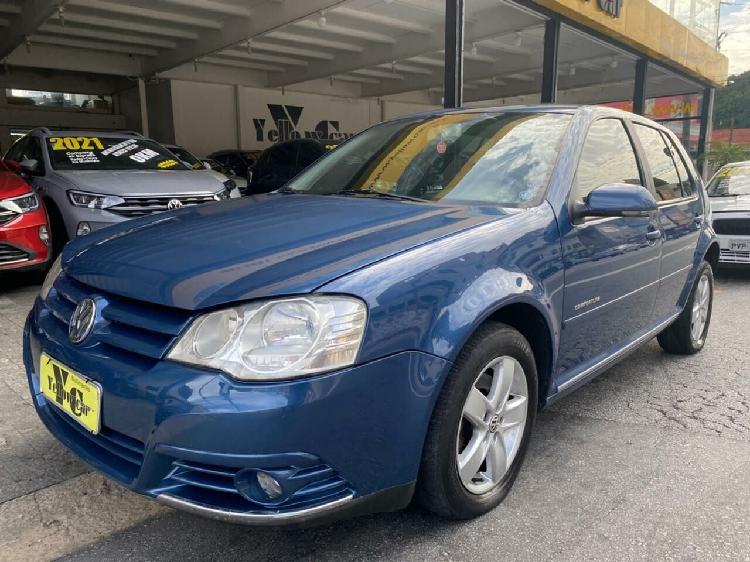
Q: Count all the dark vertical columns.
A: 4